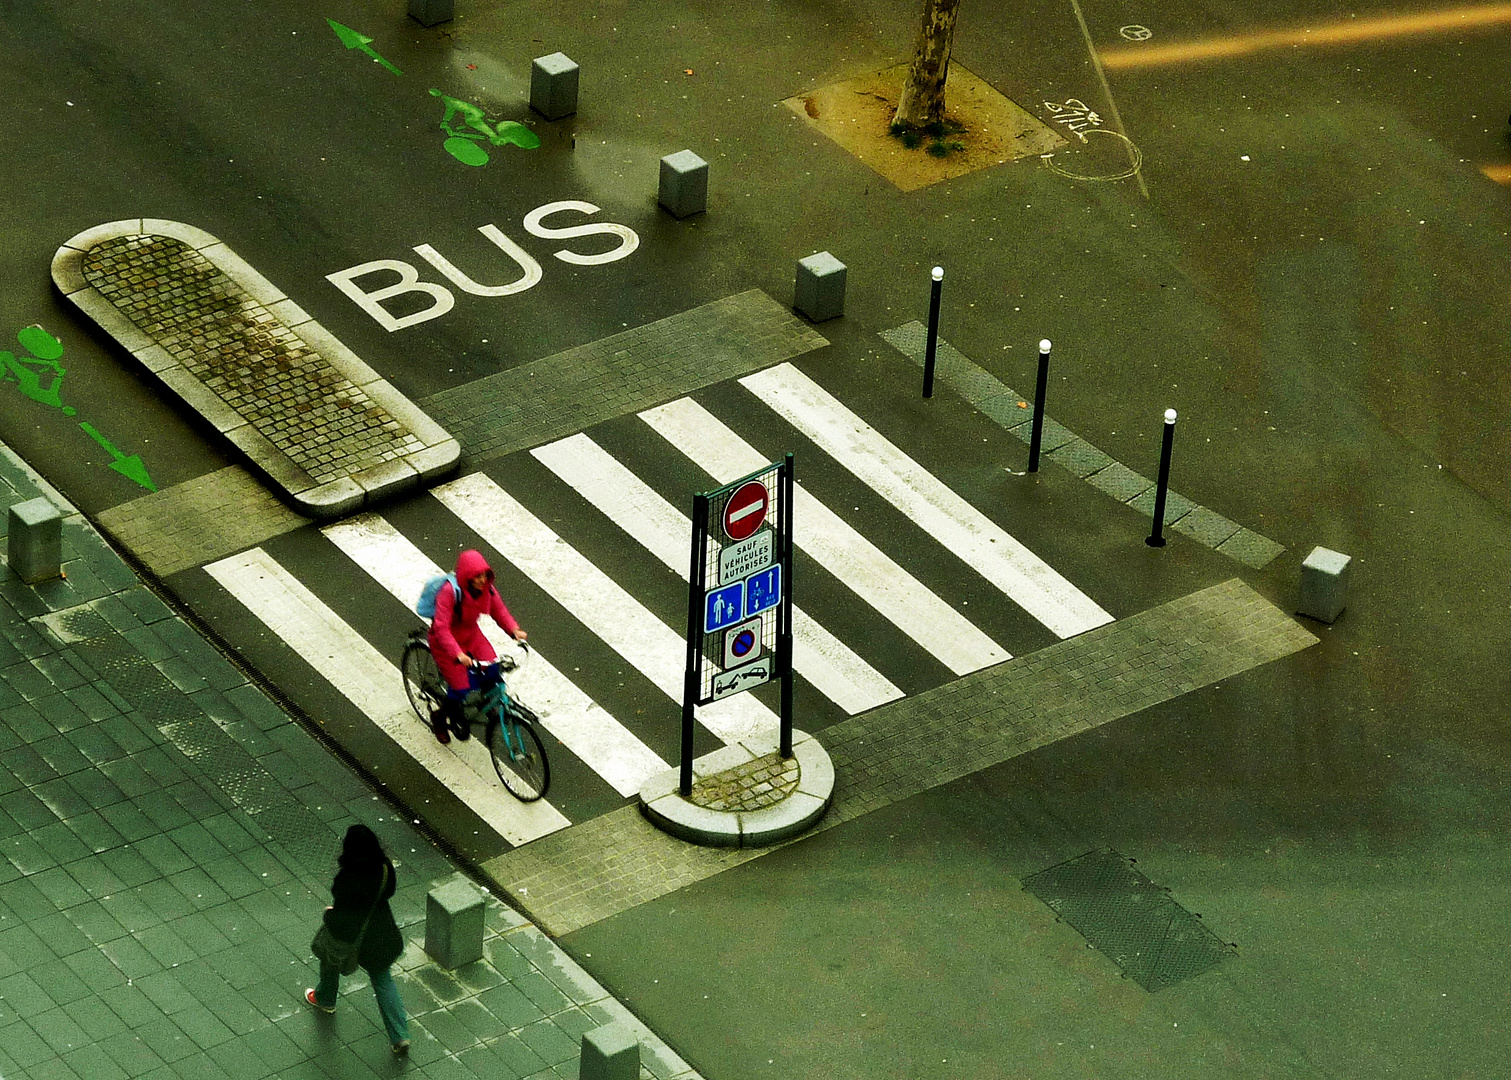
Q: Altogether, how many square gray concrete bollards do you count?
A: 8